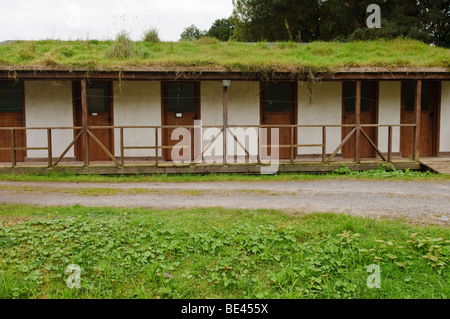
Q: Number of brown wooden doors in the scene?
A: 6